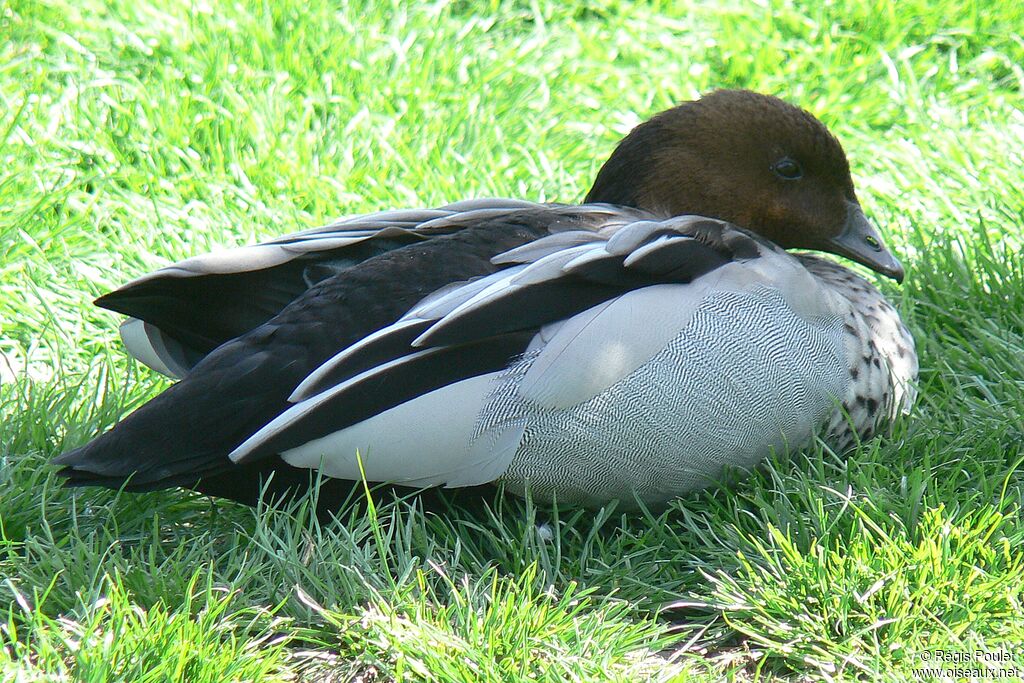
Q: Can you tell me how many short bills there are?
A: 1